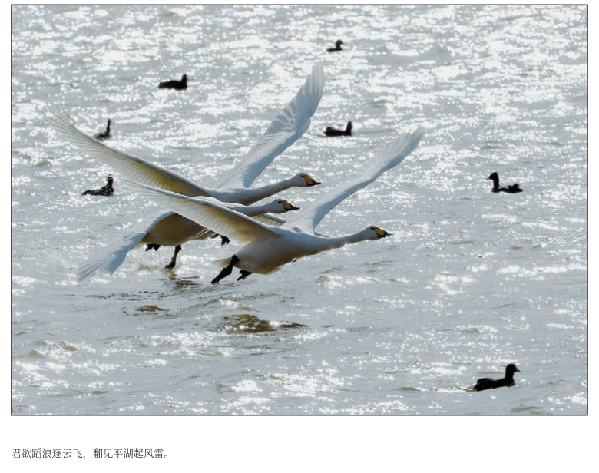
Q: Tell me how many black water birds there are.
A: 7